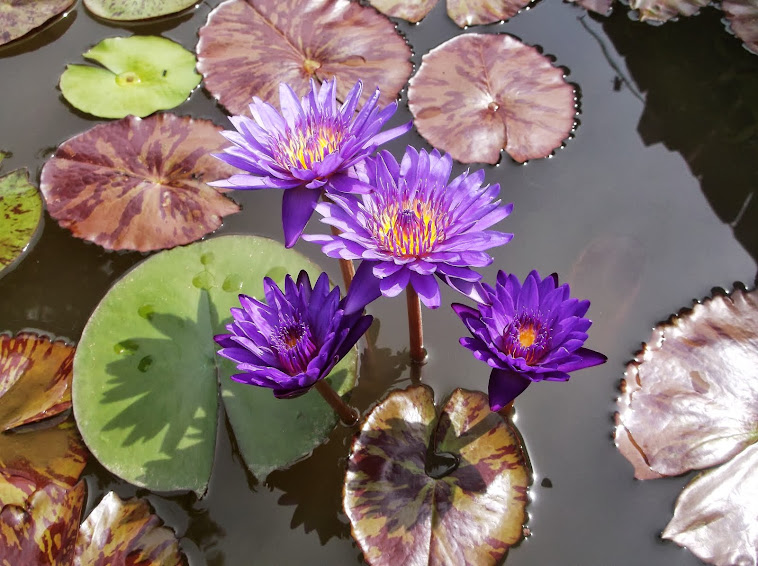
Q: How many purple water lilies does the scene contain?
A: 4